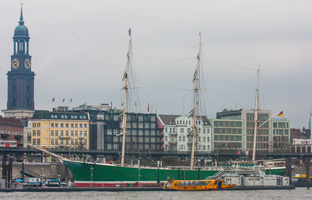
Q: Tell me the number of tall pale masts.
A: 3